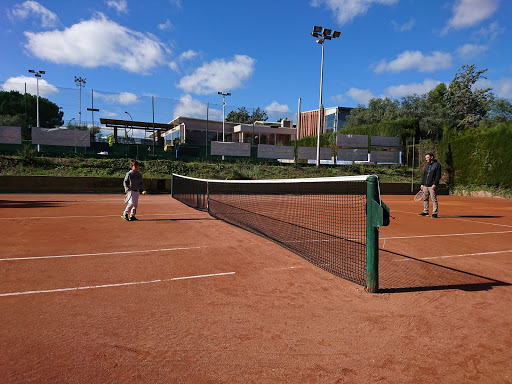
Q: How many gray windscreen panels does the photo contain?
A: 9